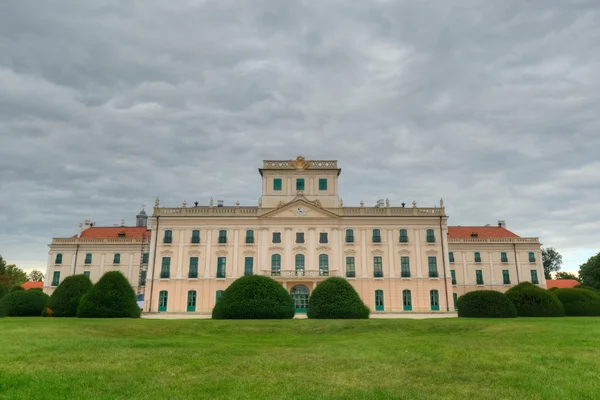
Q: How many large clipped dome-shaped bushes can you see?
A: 8